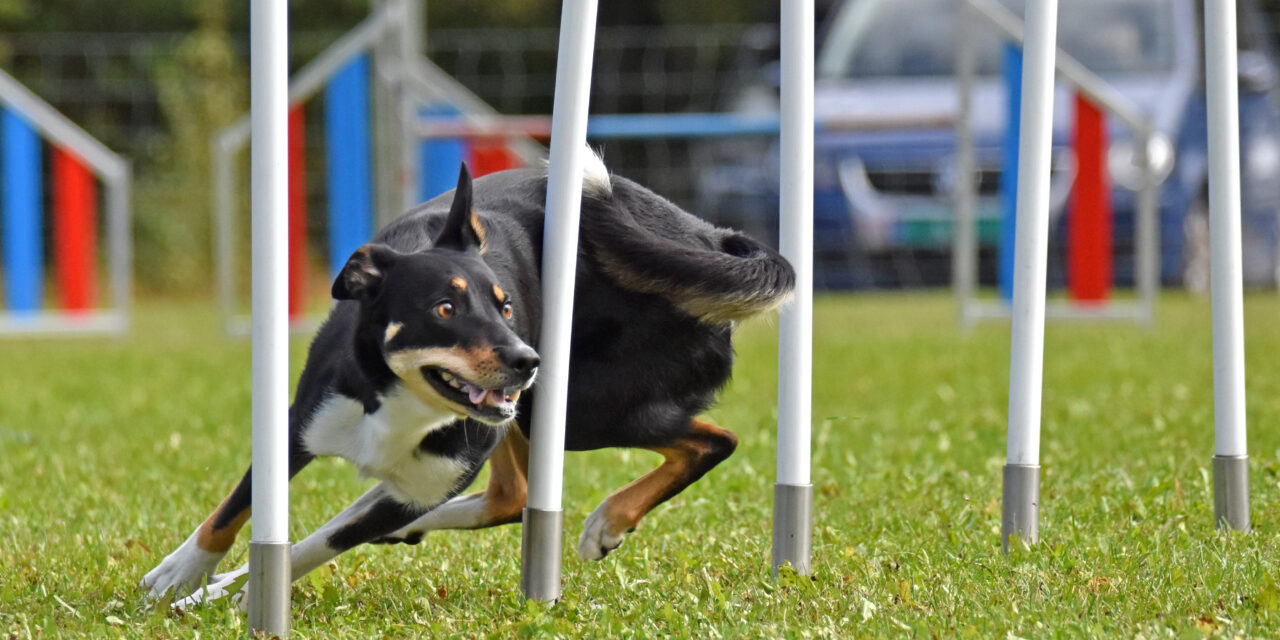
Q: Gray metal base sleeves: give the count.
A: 5